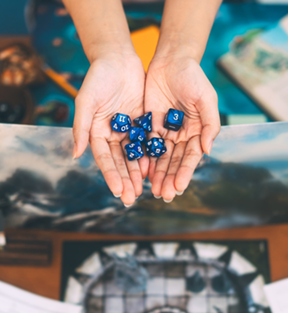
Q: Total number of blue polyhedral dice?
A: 6